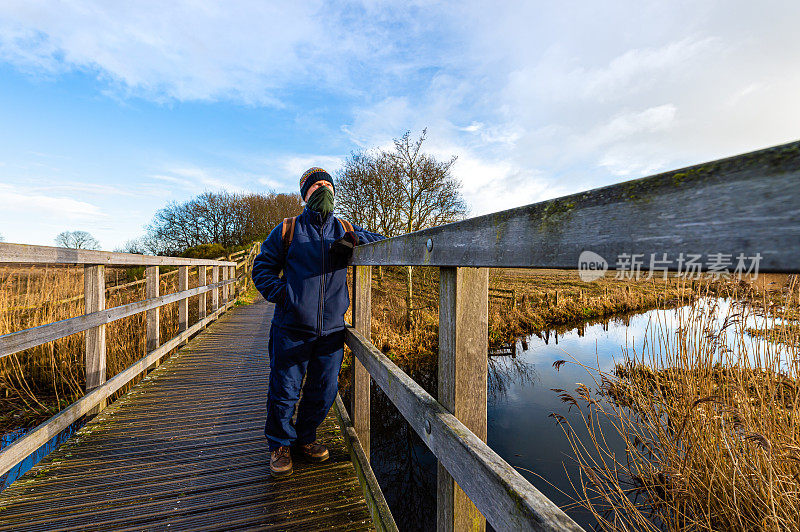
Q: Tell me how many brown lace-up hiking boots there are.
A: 2